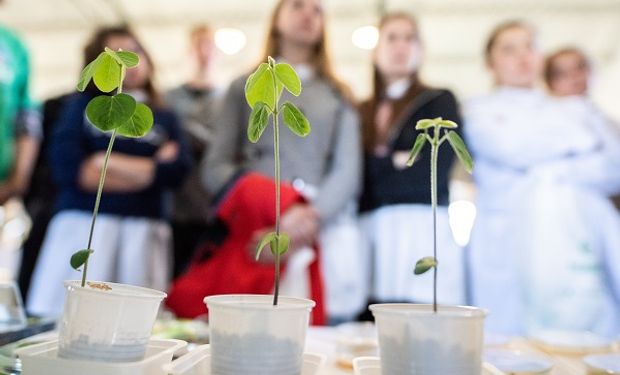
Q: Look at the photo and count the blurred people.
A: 7